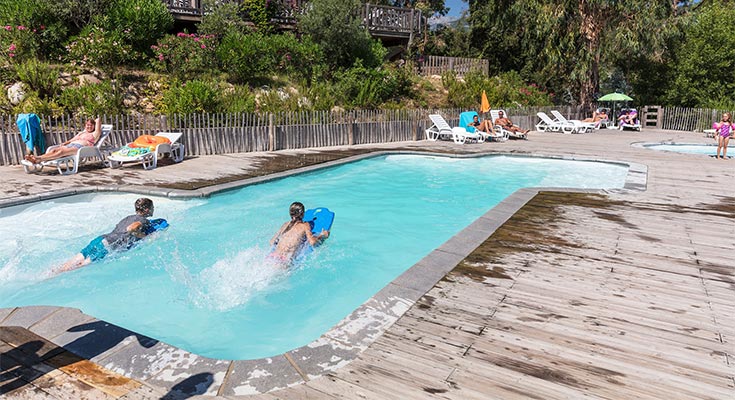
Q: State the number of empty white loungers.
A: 3